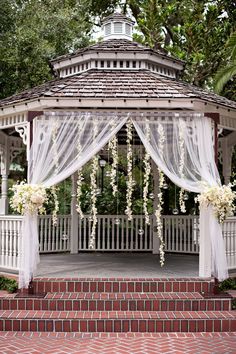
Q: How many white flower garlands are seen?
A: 8